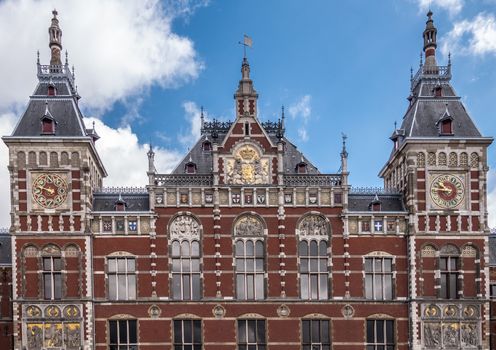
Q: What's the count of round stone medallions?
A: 4